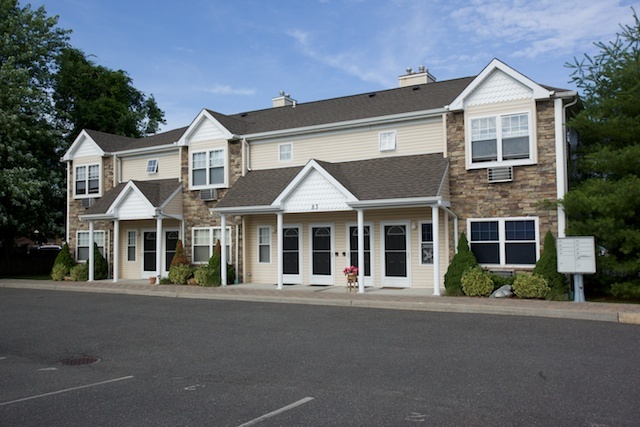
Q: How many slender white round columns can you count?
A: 7